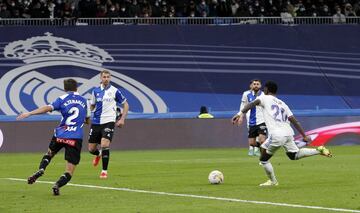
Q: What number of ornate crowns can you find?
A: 1